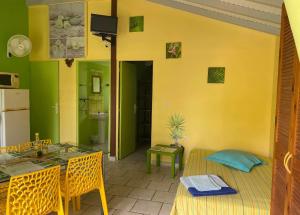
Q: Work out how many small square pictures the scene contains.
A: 3